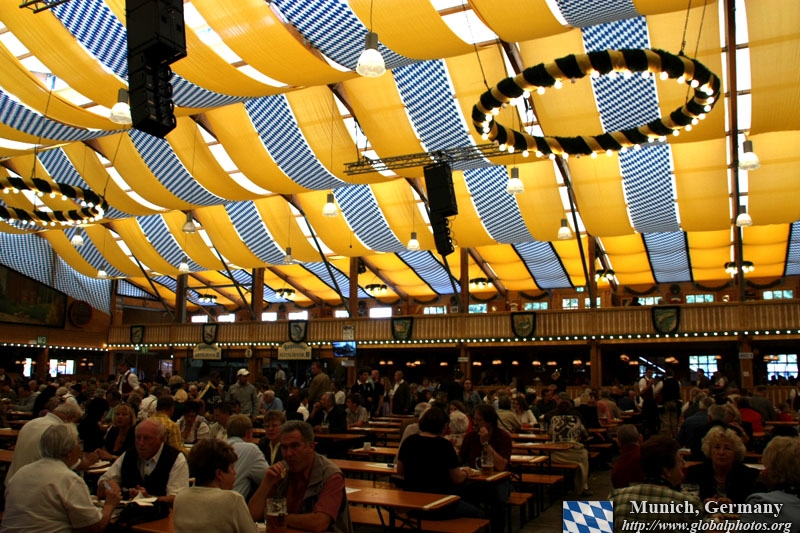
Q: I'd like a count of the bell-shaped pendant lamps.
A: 13